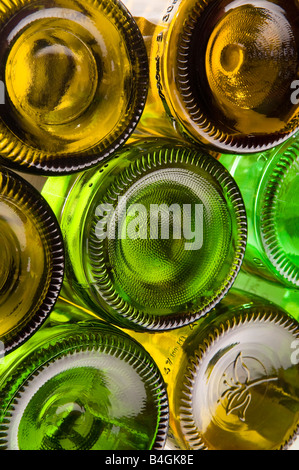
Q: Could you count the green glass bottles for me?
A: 3